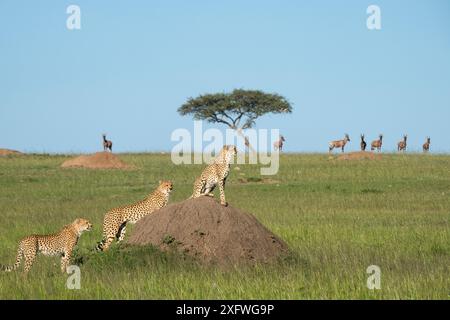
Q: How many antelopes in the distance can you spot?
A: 7